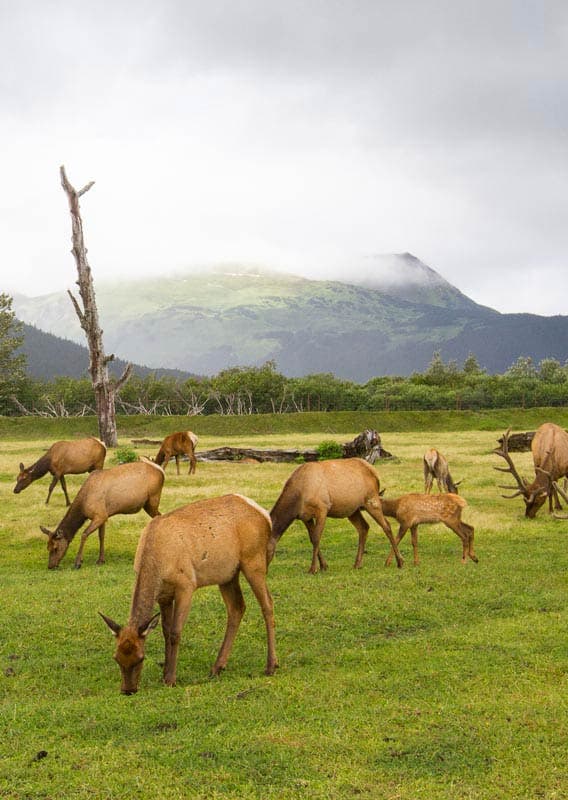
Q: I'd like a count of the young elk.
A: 1